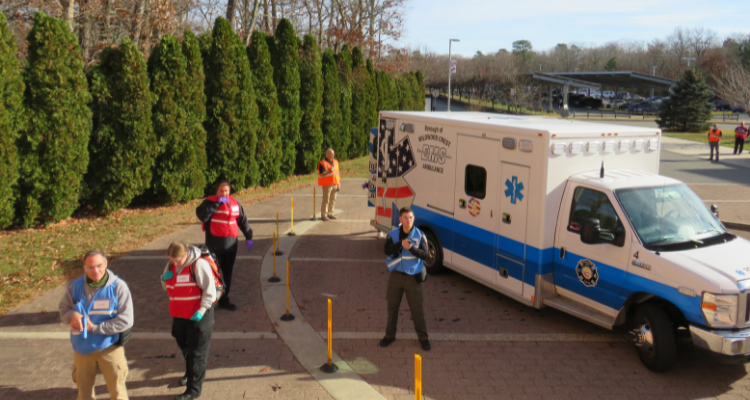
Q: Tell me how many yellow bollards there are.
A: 7